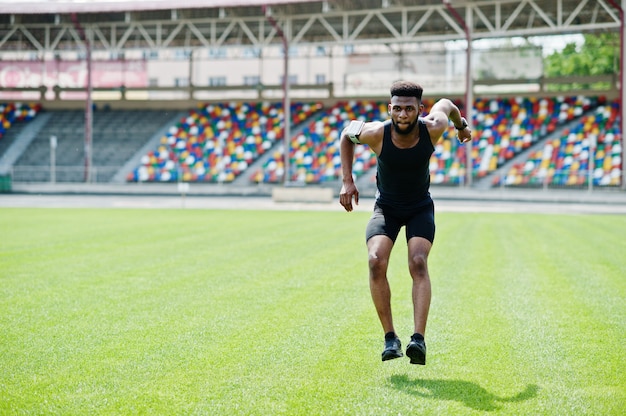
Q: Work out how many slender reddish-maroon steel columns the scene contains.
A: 4